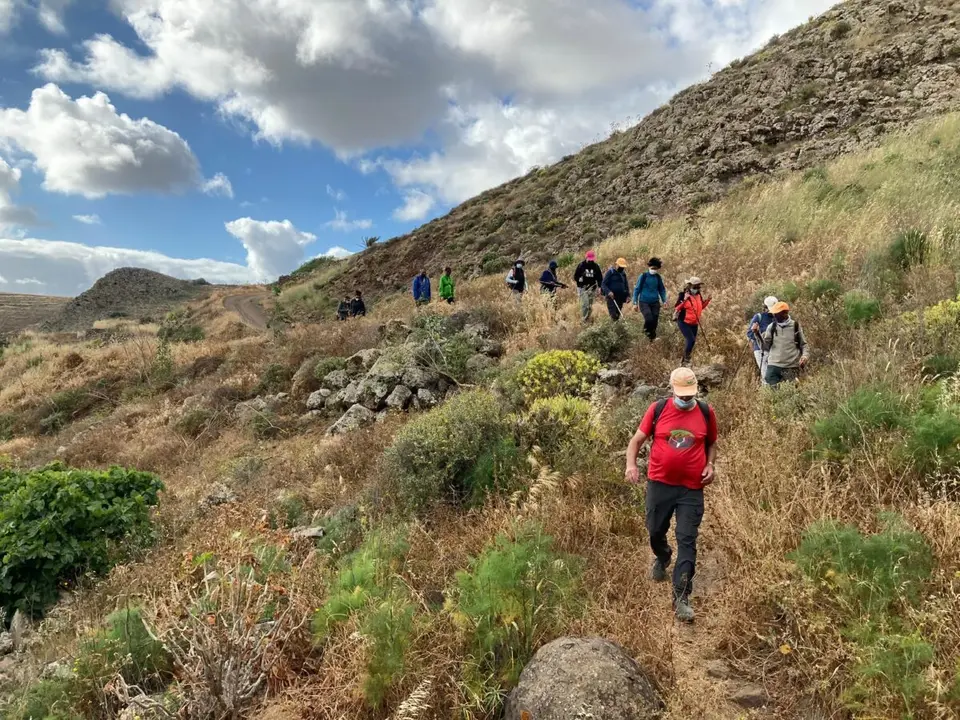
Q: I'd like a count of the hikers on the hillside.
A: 13